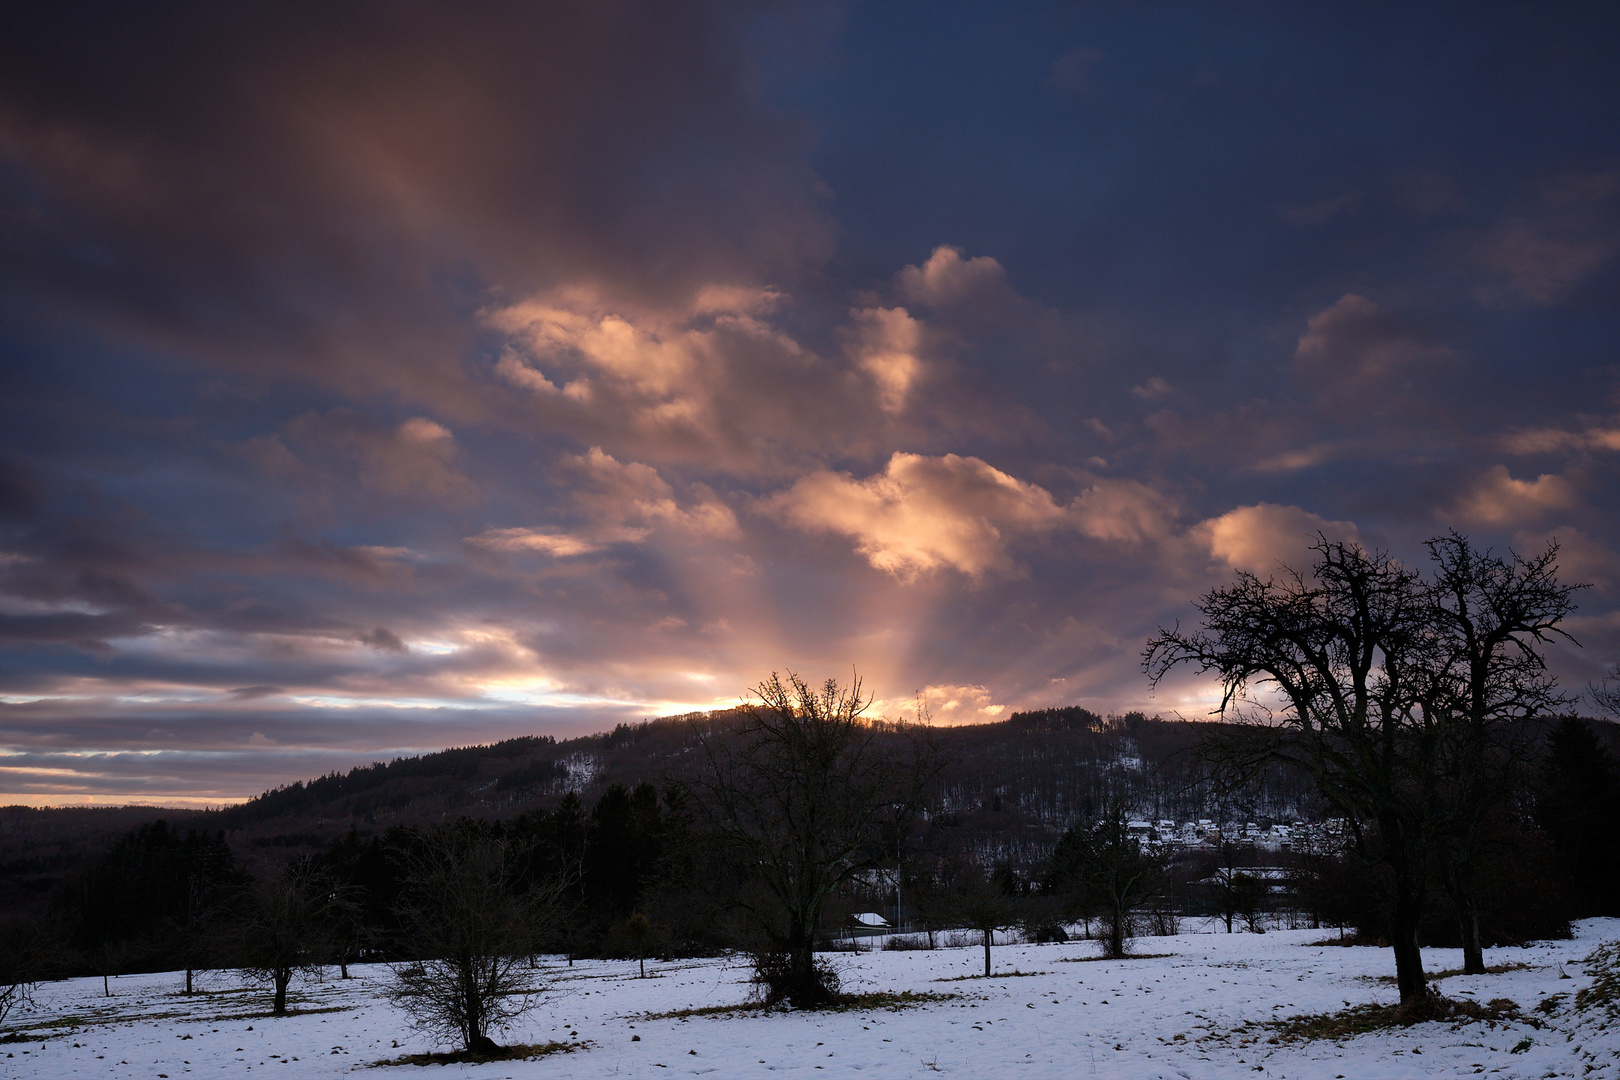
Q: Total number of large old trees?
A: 3